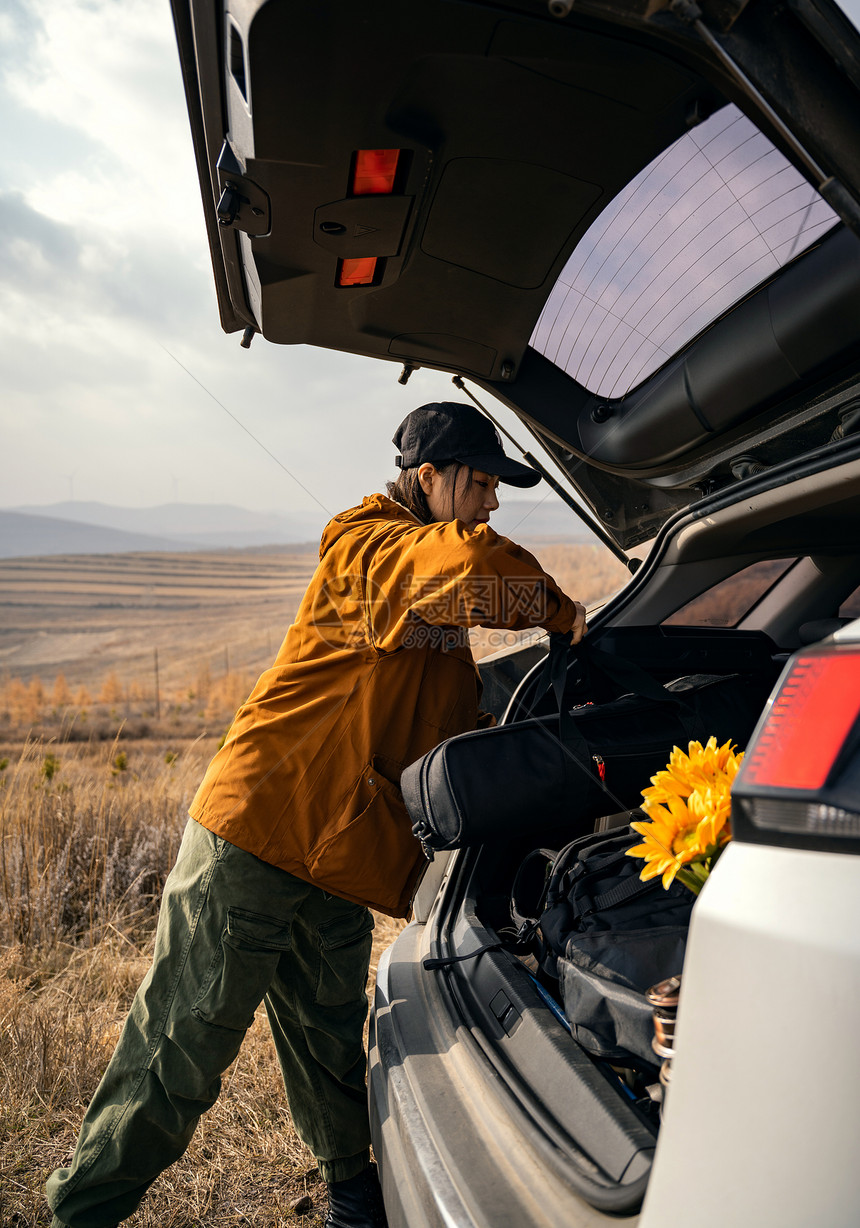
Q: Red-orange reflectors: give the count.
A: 2